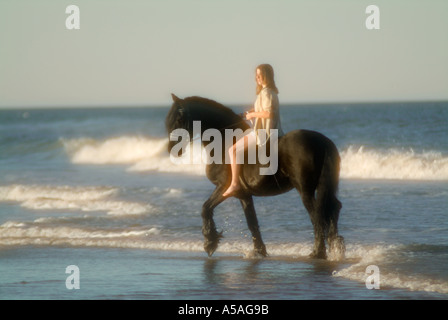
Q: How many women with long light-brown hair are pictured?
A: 1